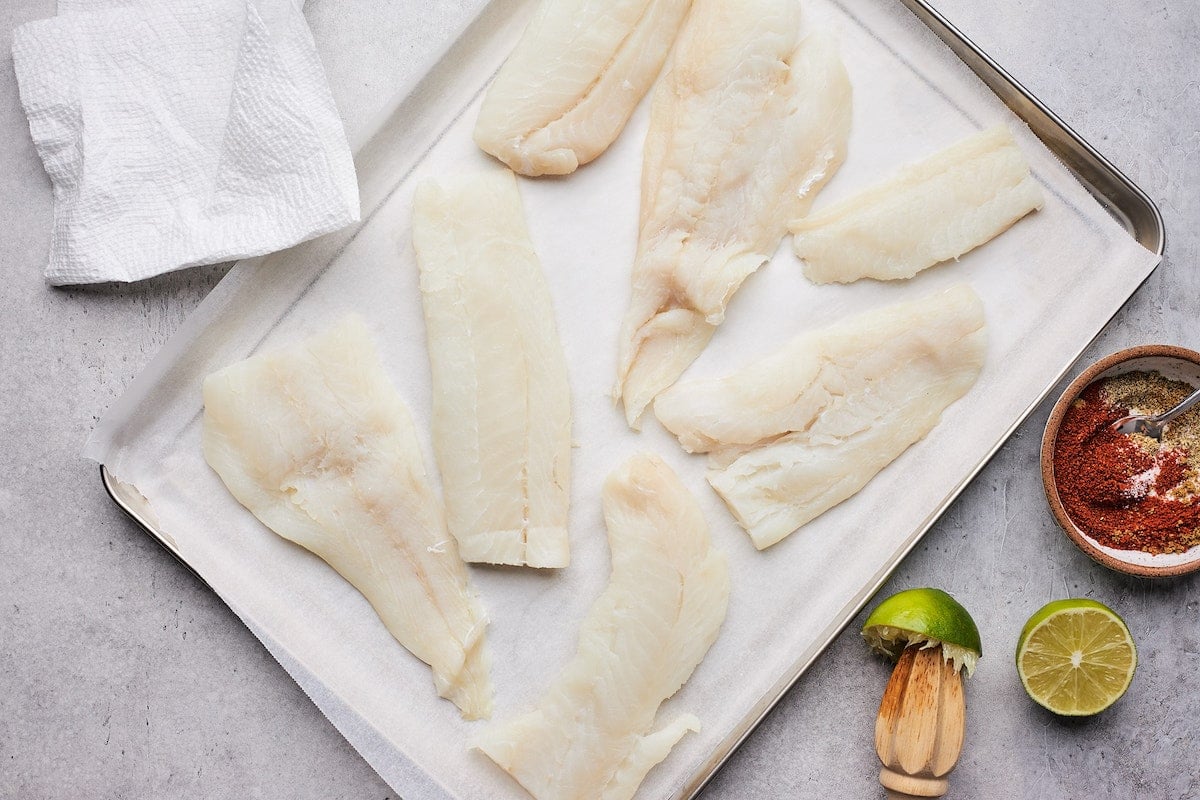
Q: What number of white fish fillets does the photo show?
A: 7